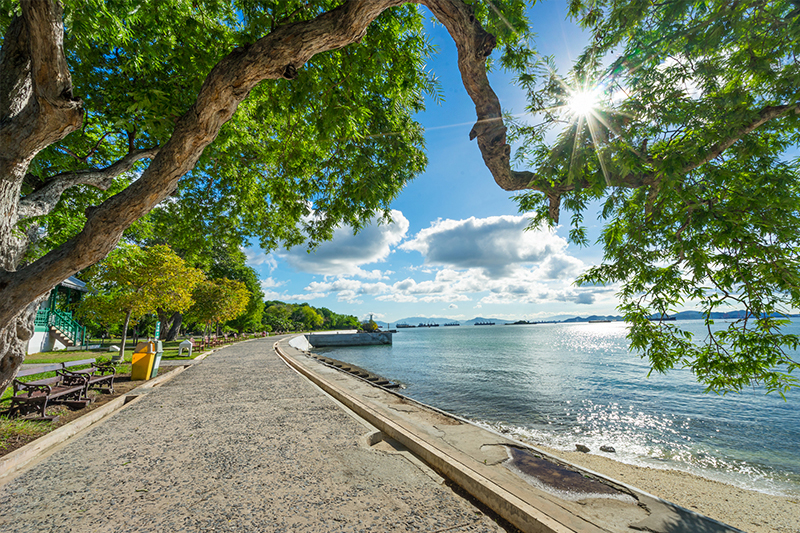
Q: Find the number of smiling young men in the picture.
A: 0